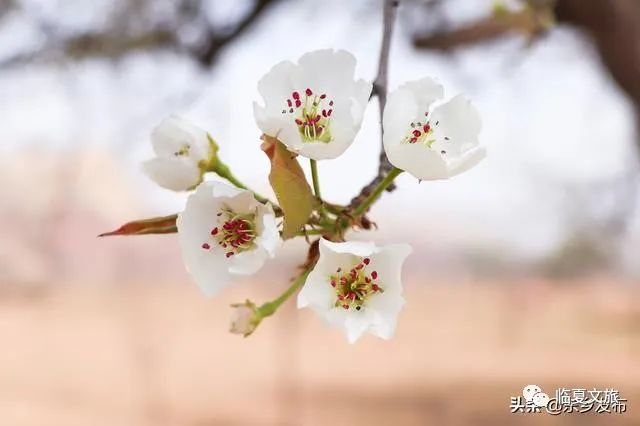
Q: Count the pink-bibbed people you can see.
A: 0